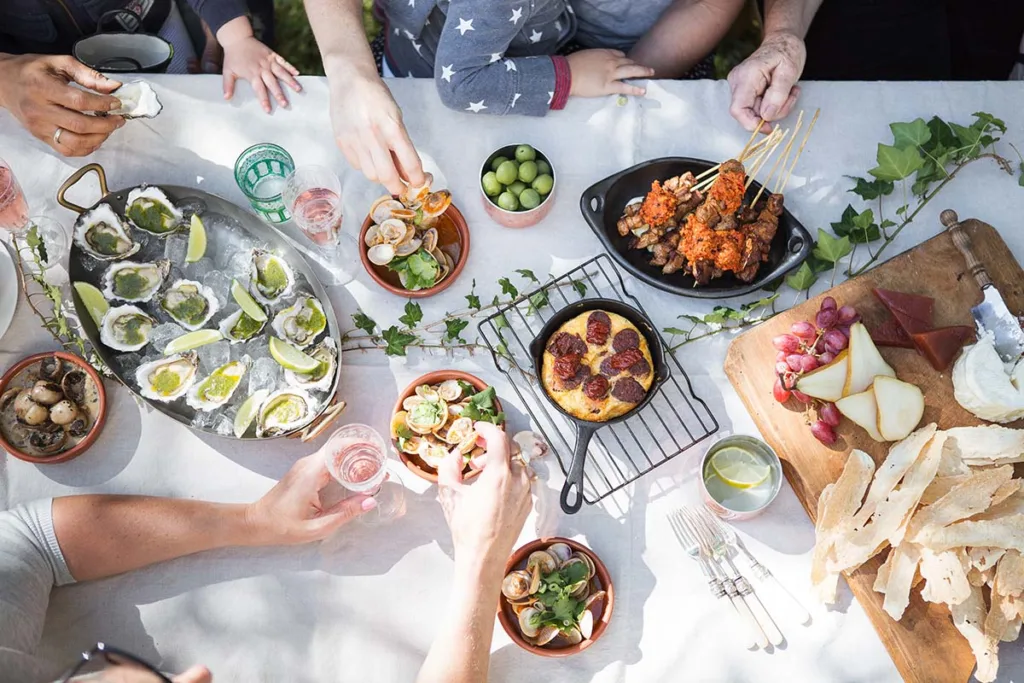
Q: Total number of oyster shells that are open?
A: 13